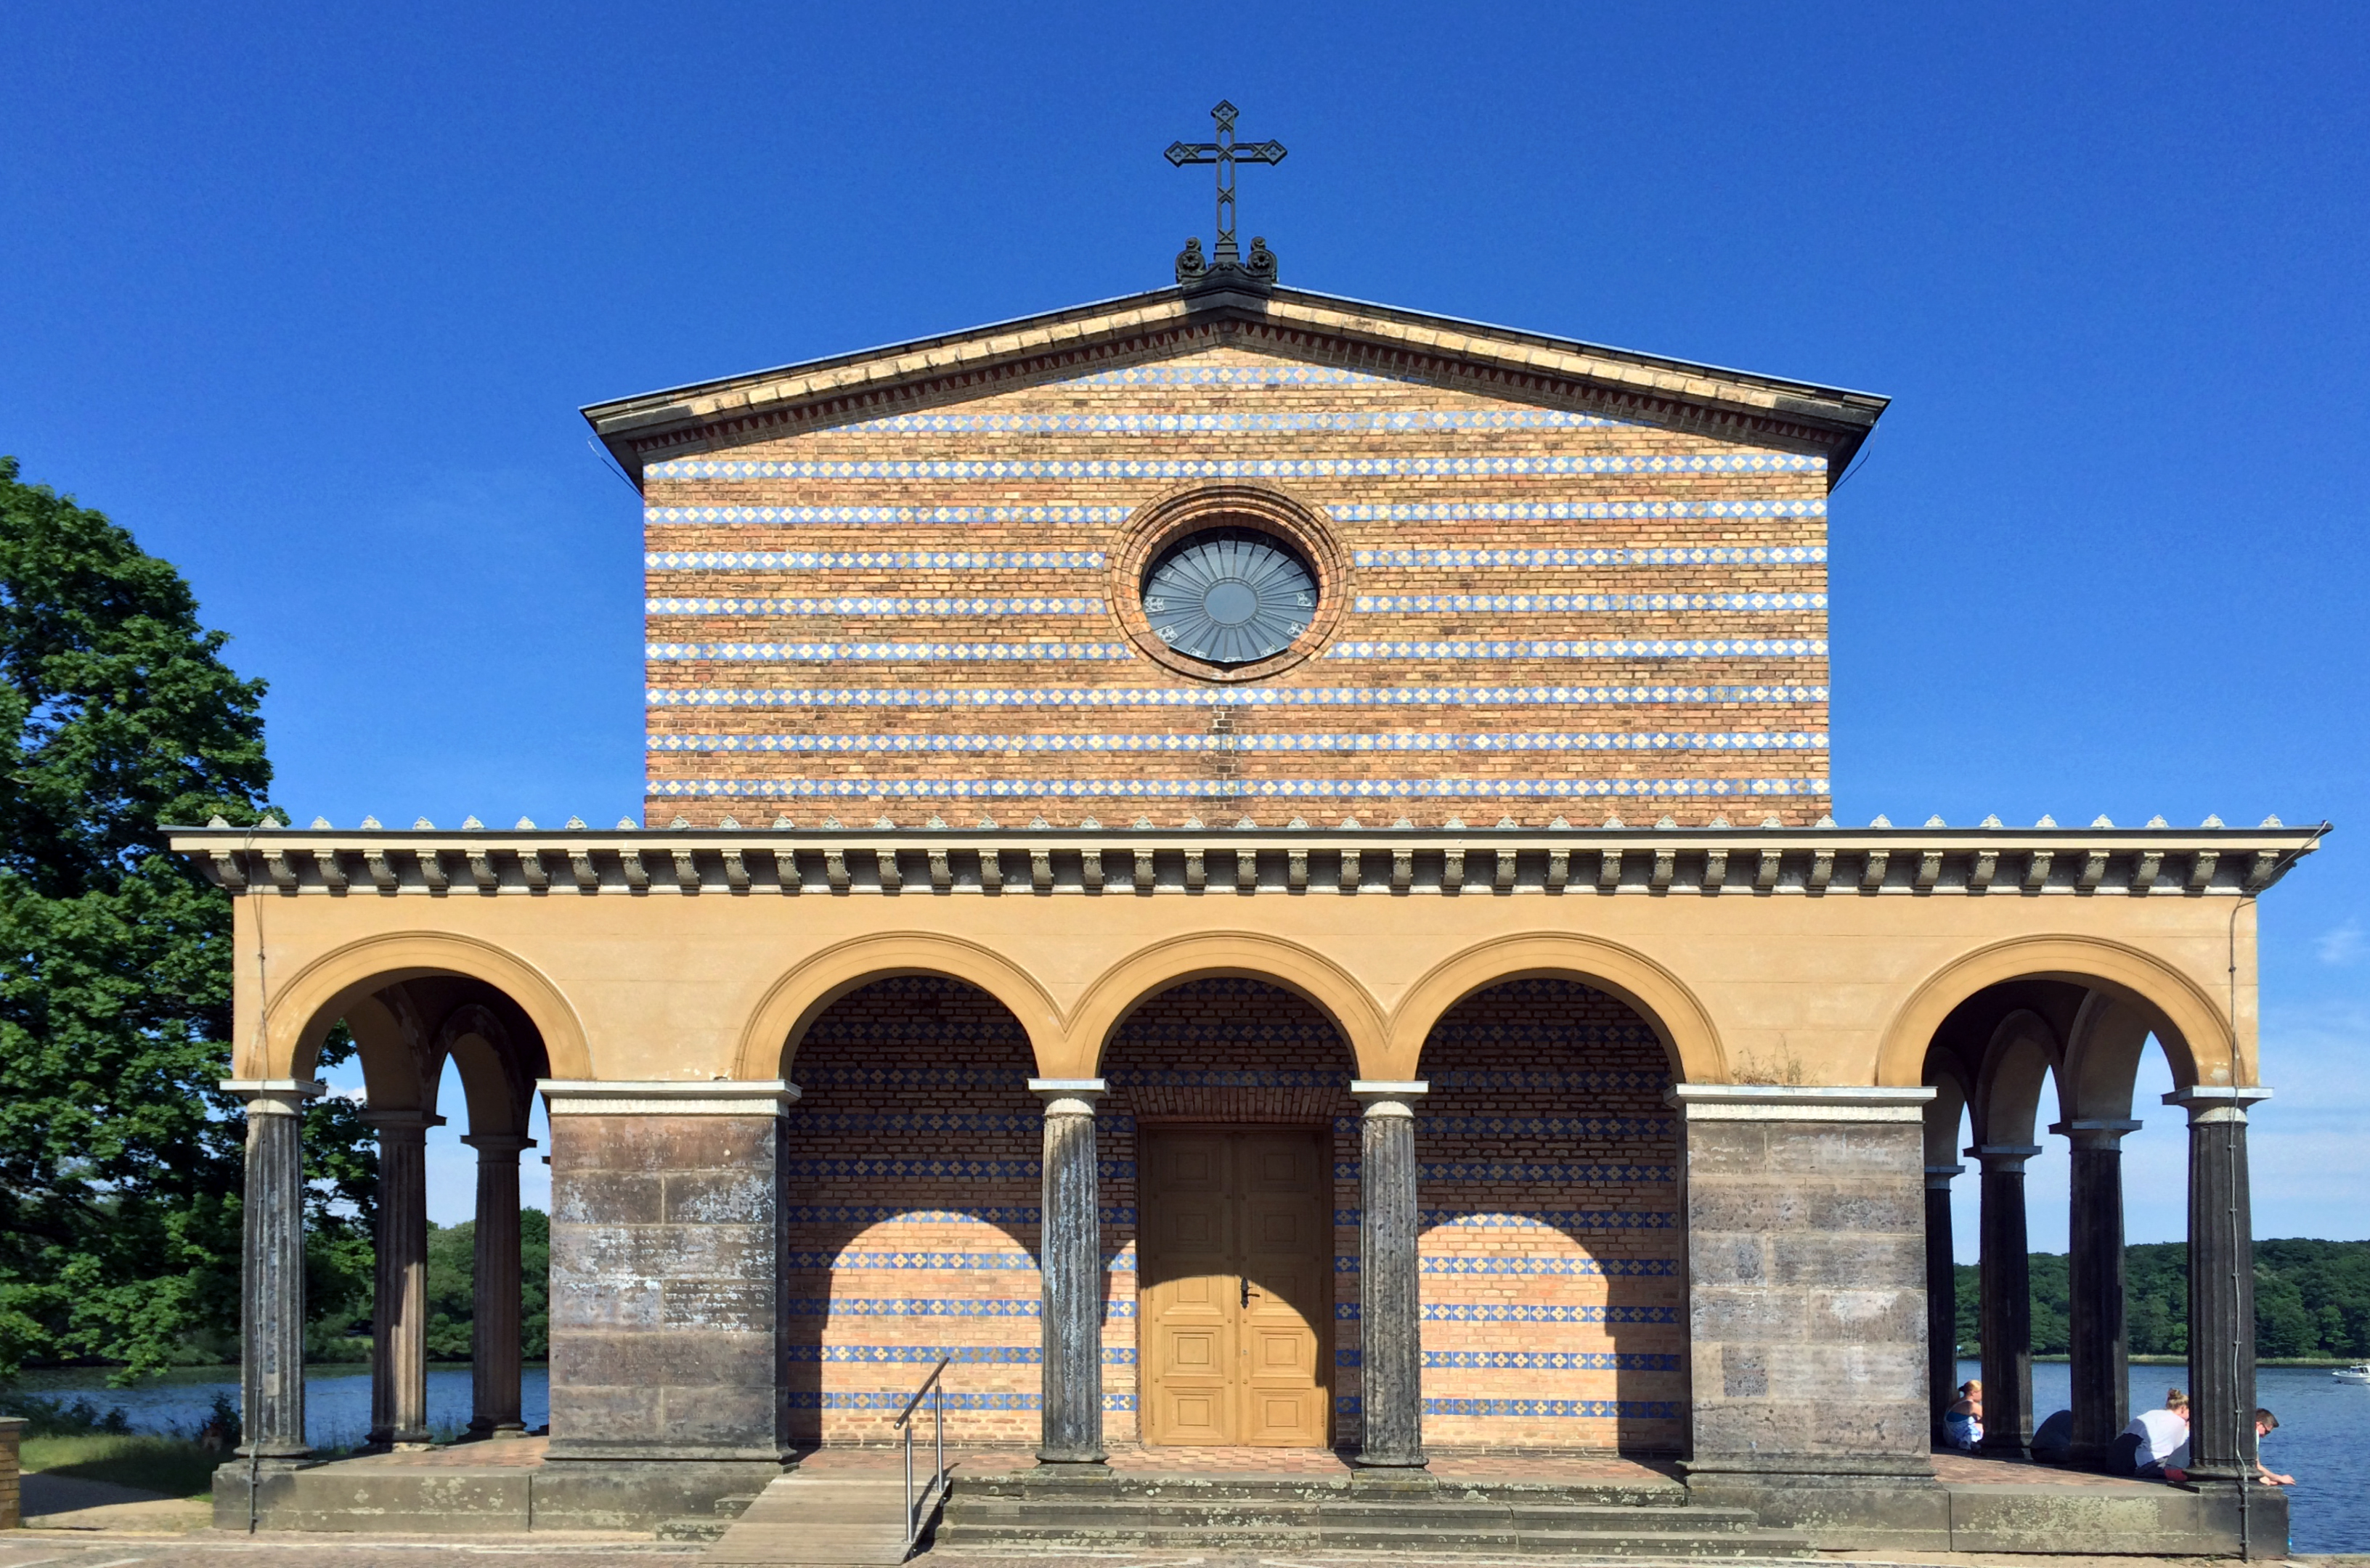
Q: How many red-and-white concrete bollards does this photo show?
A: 0